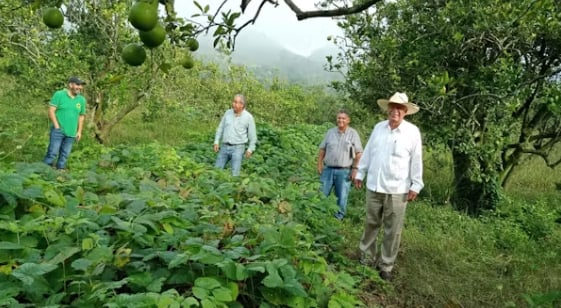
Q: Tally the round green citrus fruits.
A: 6